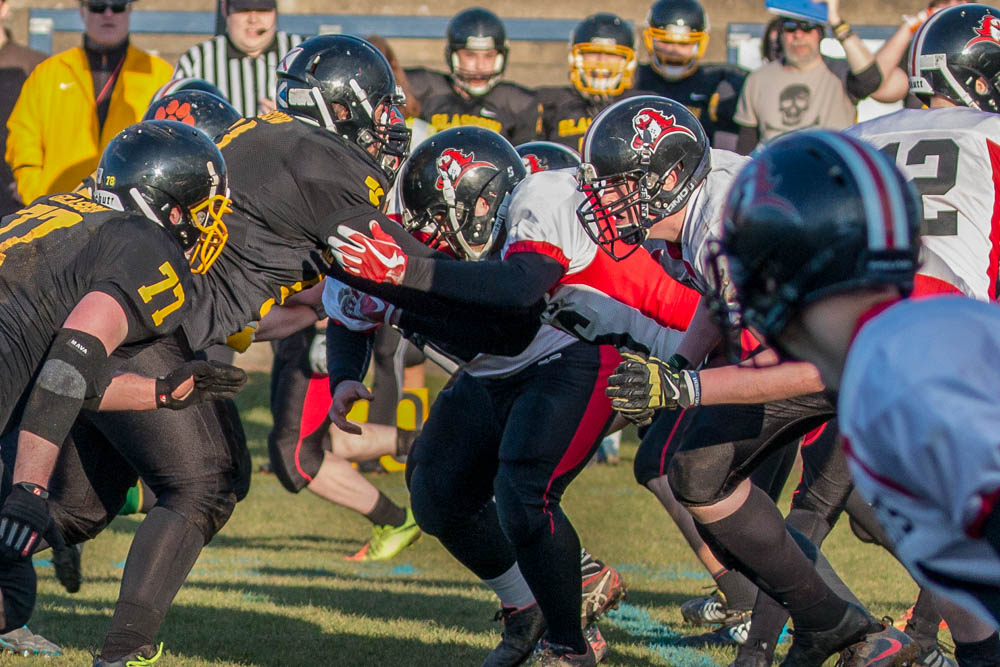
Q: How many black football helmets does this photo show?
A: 12